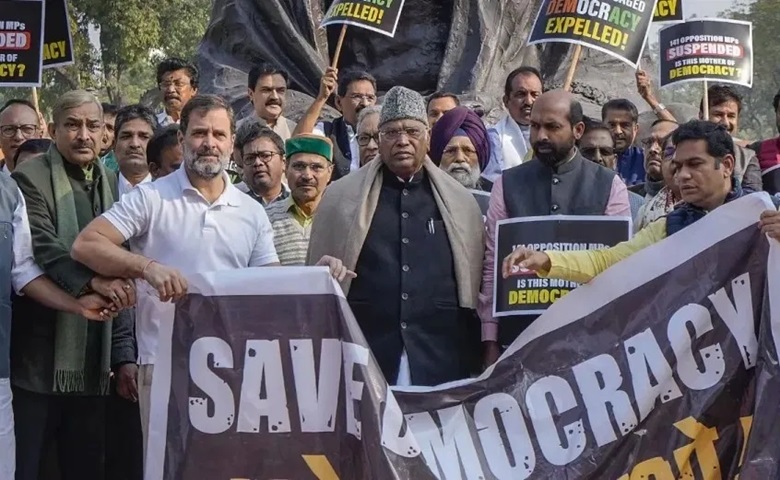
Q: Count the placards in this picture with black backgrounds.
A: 7